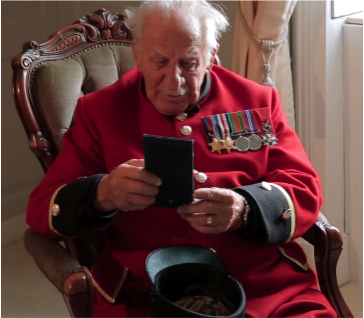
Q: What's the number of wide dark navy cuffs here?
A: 2